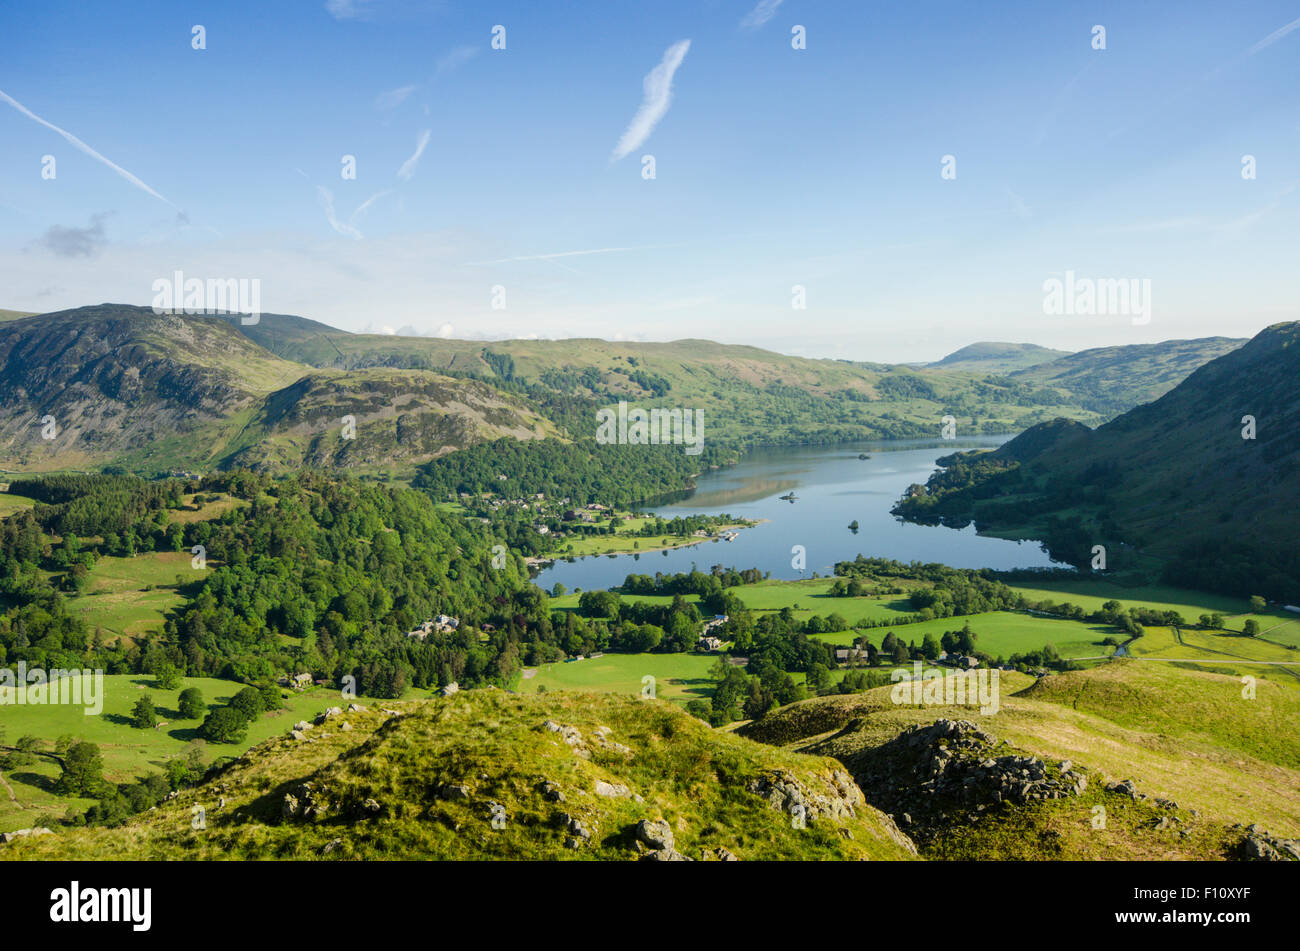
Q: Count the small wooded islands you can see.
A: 3